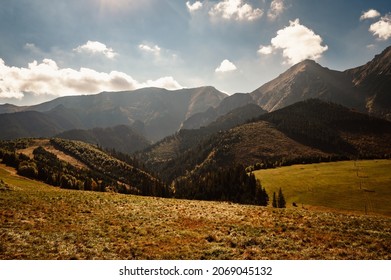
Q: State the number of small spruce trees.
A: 2